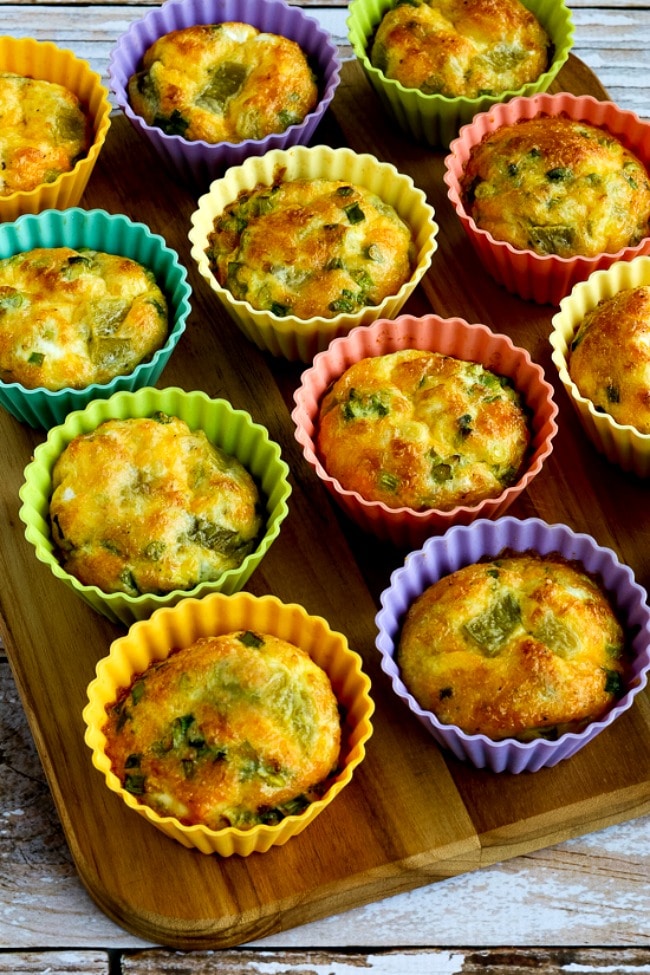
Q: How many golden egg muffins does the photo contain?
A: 11